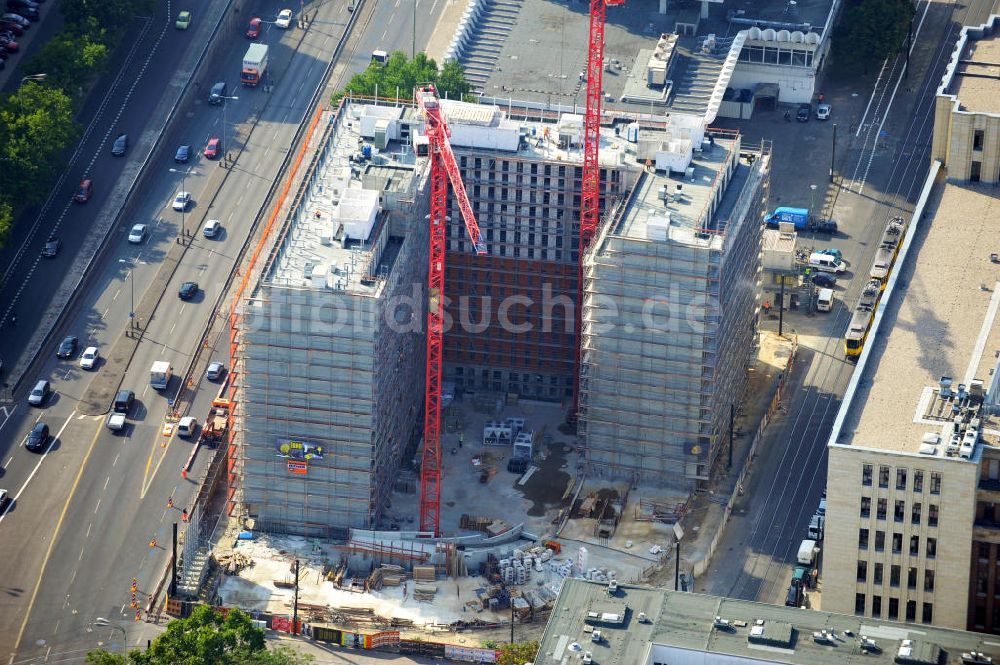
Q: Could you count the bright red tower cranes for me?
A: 2